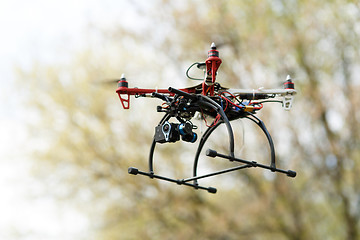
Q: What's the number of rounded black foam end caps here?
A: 4